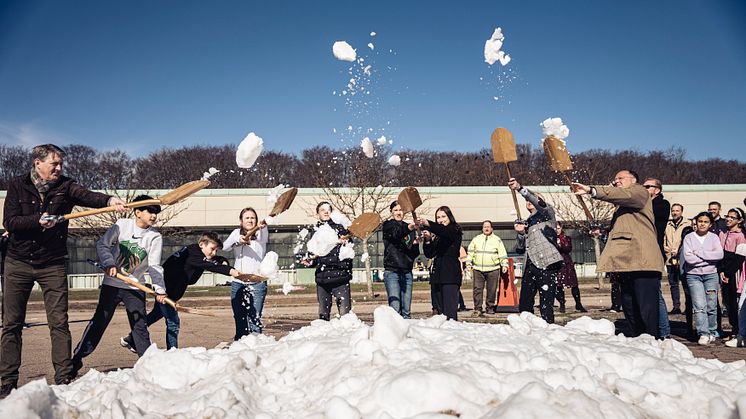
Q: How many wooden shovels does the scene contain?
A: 8